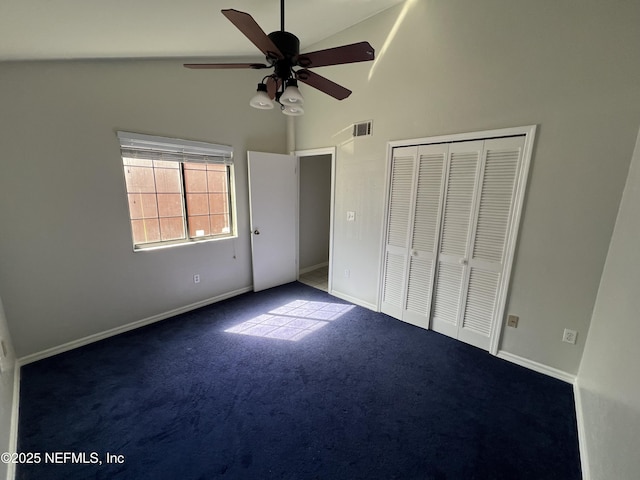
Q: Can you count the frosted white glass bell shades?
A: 3